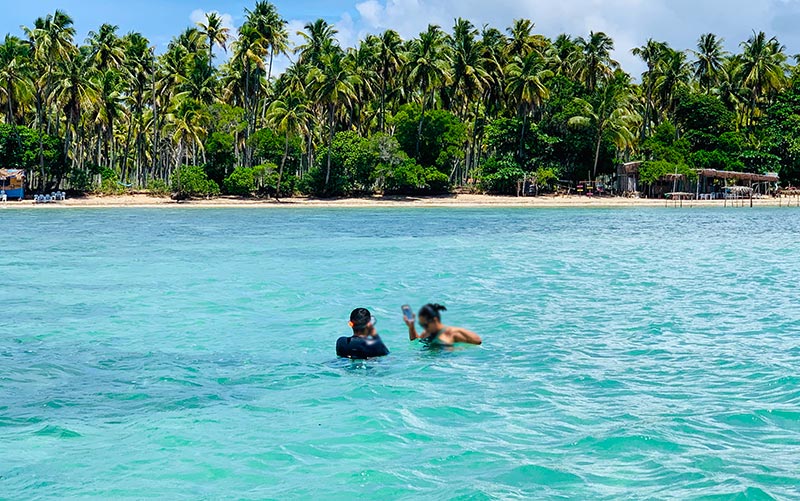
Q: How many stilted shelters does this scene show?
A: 3